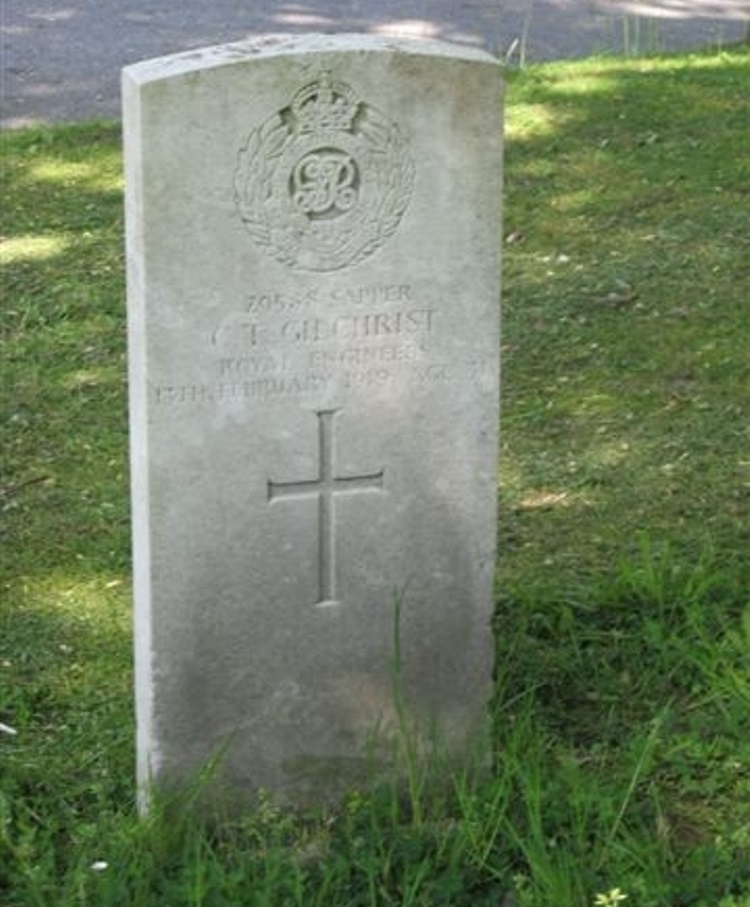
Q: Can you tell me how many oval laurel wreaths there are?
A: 1